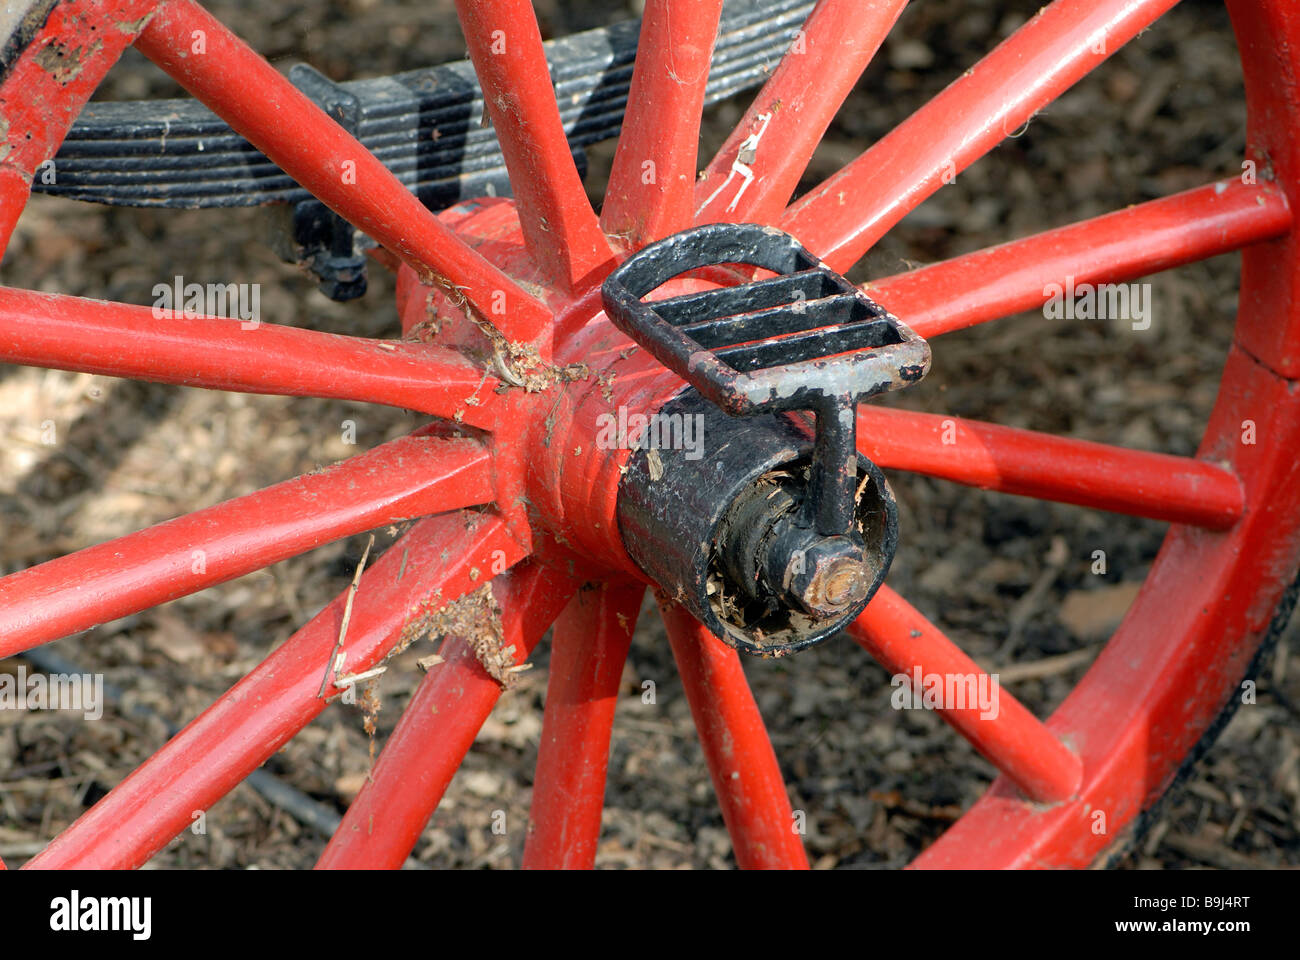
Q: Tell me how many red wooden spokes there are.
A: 14